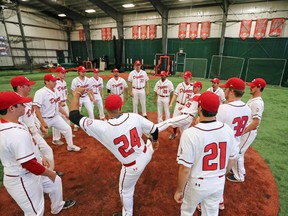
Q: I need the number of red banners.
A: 12